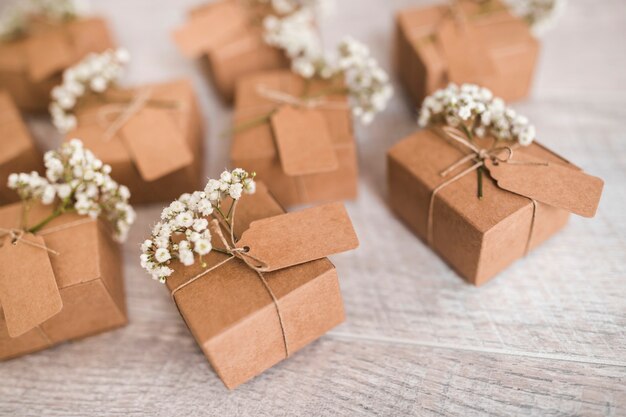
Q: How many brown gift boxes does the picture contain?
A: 9